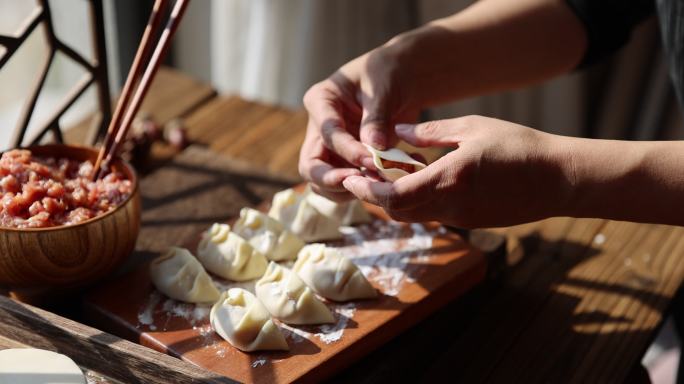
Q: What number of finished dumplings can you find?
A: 8